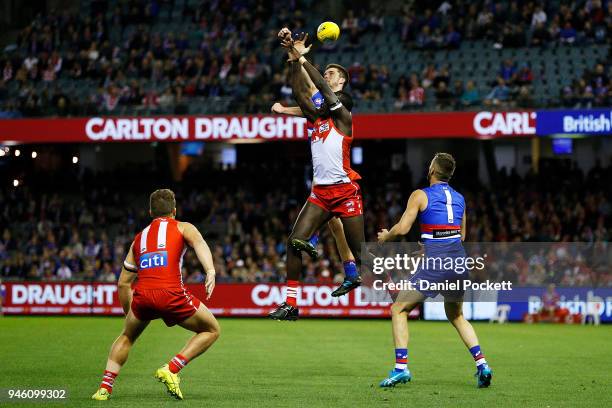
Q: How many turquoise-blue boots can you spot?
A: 2